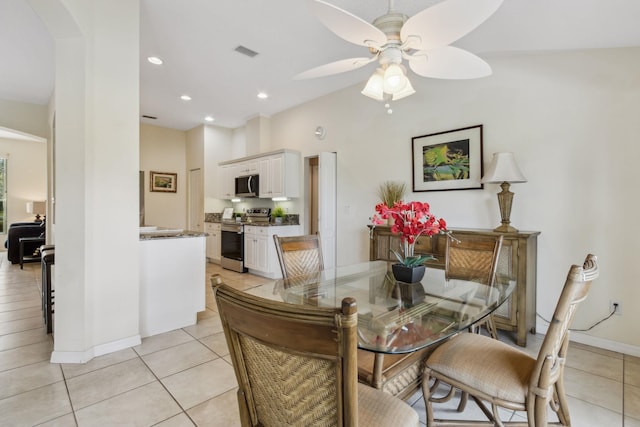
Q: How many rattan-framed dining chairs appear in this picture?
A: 4